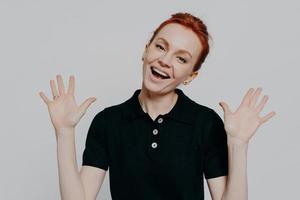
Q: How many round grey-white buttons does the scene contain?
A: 3